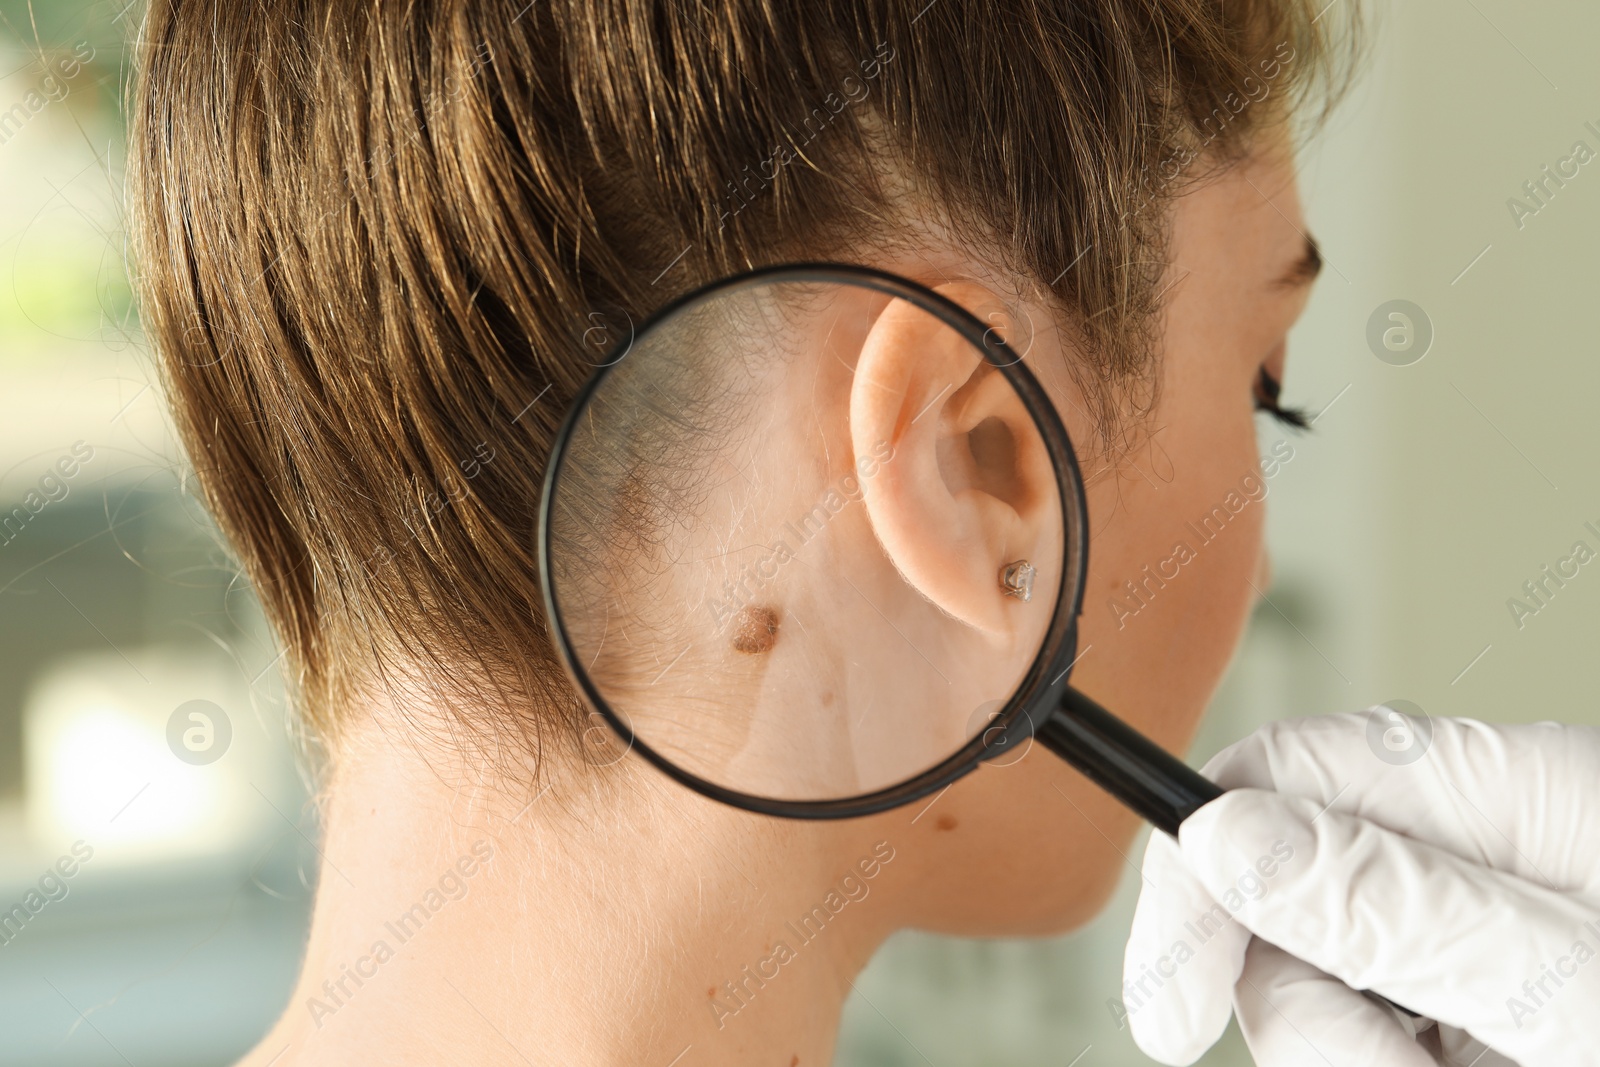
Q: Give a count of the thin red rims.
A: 0